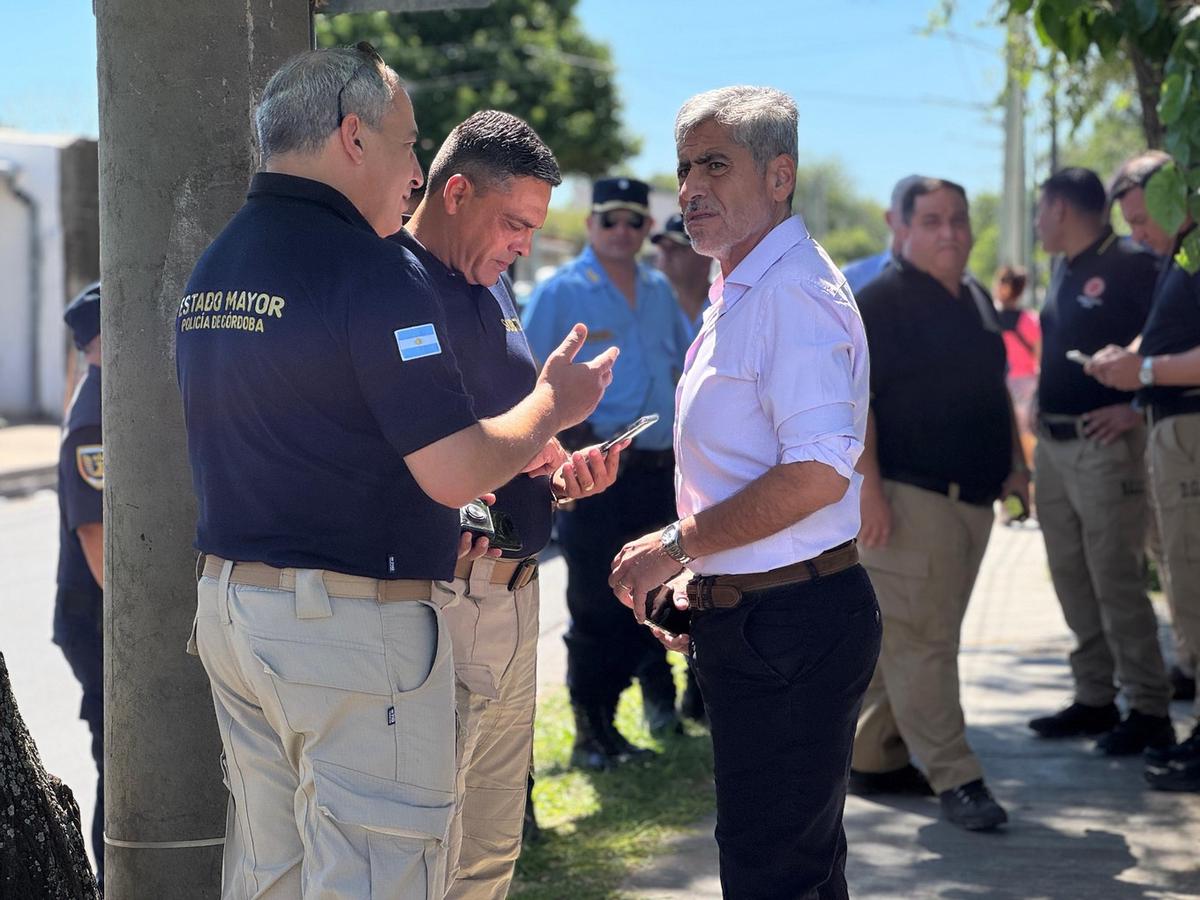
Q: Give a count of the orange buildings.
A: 0